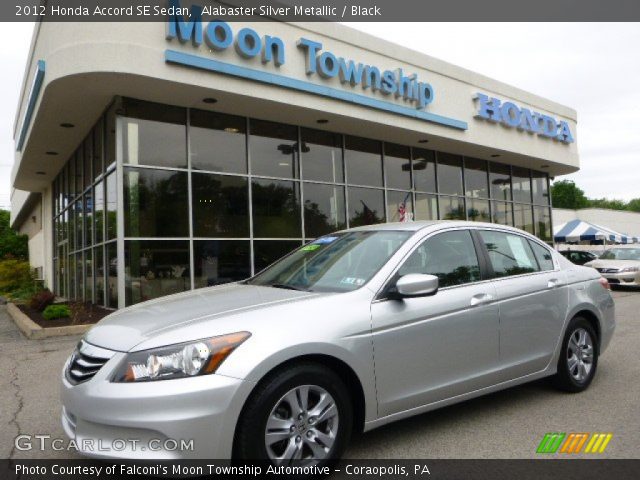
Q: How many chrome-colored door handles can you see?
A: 2